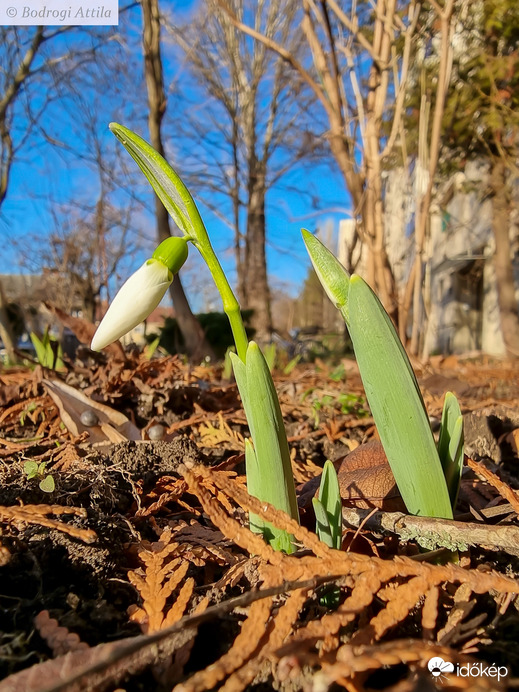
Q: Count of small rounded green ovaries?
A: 1